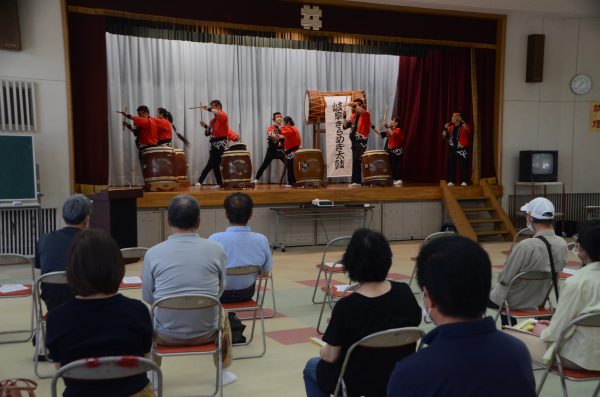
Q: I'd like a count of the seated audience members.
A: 8